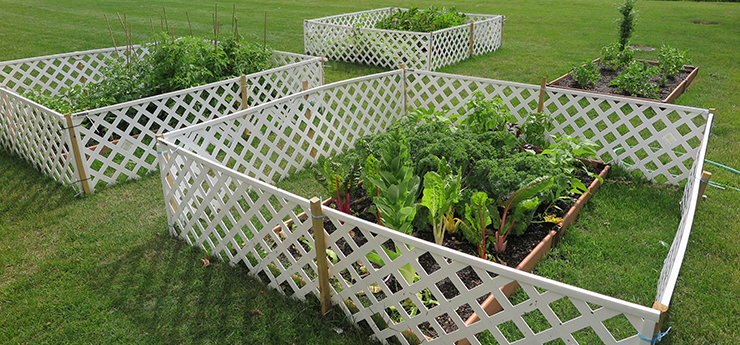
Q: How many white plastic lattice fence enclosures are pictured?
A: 3